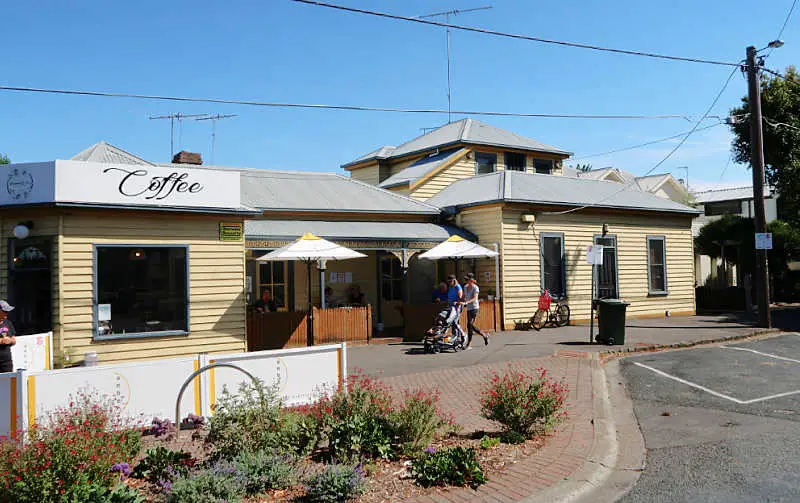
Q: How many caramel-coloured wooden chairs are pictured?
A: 0